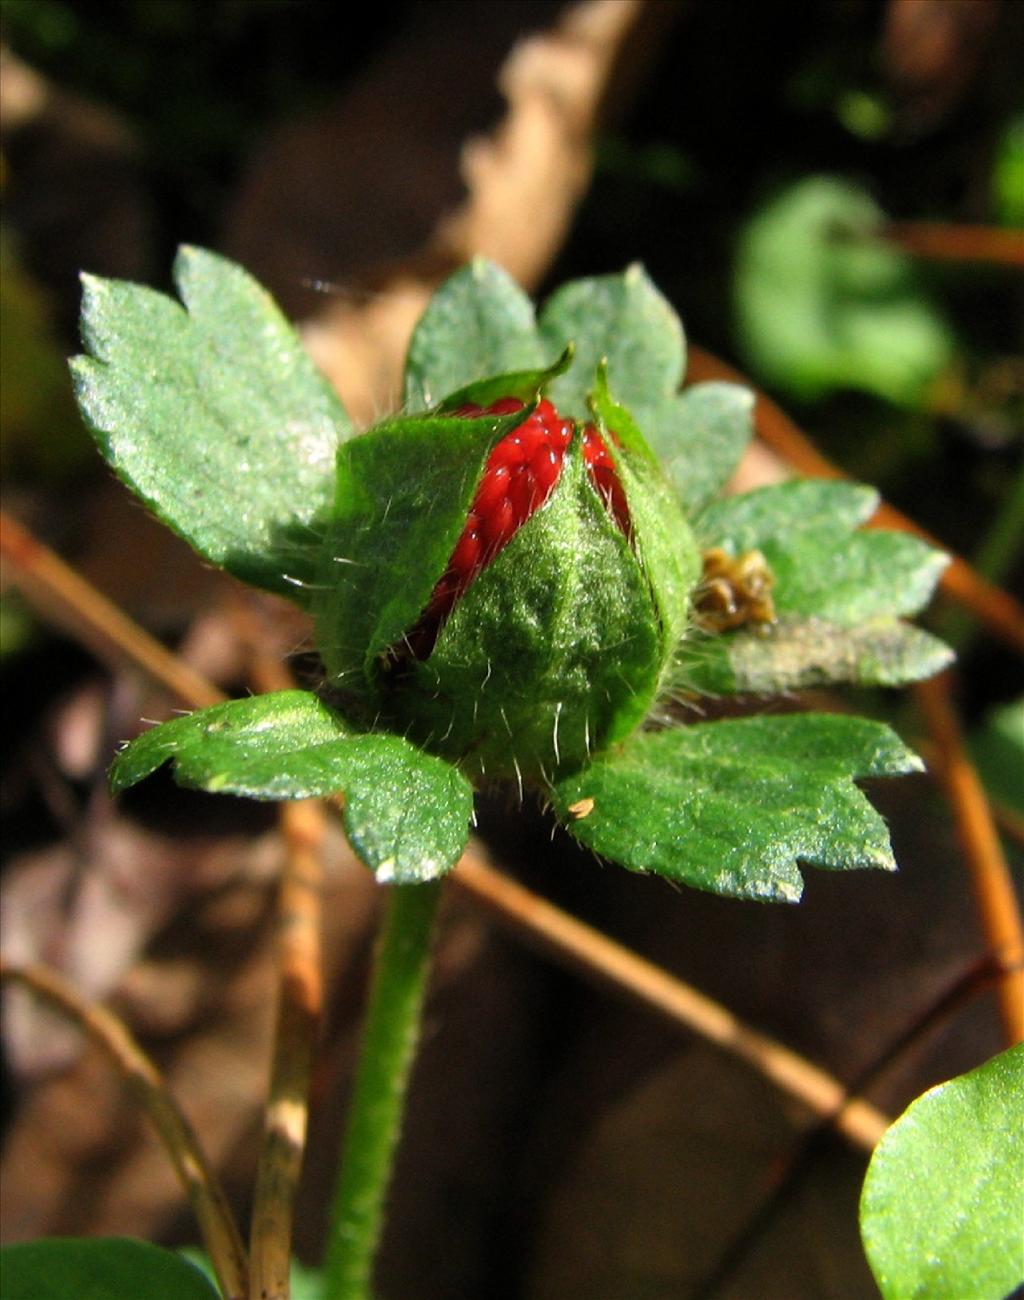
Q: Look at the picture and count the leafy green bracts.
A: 5